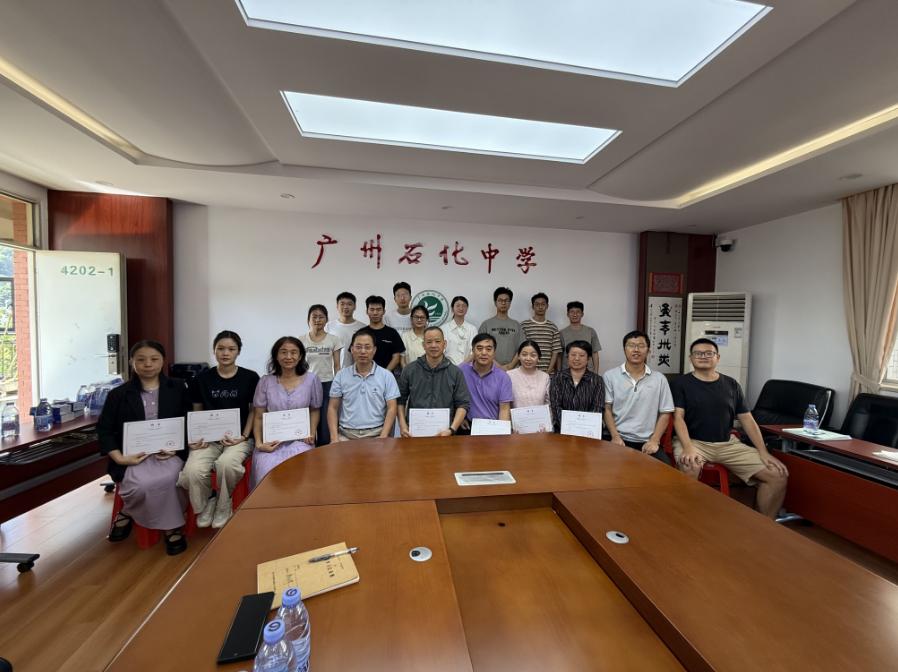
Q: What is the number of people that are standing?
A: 9